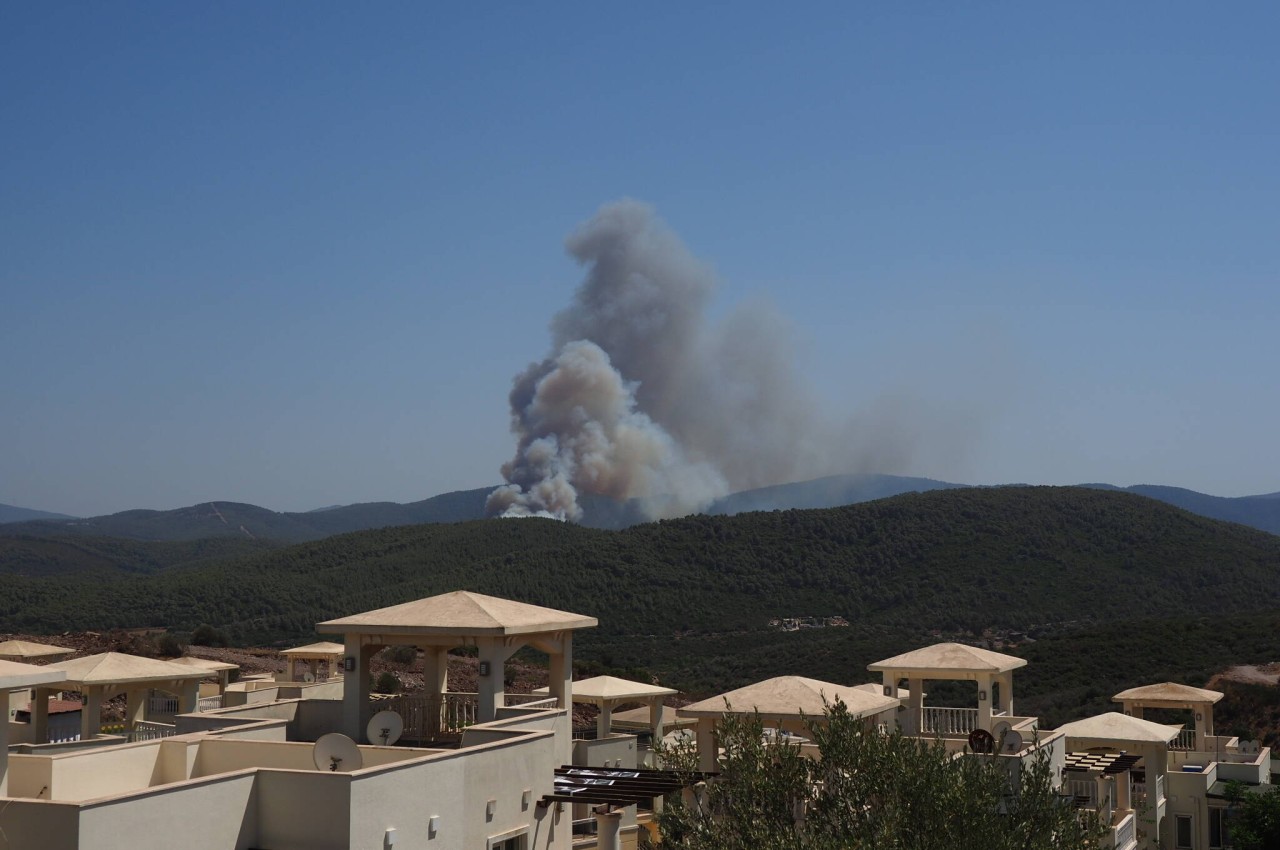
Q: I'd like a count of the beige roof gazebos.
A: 13